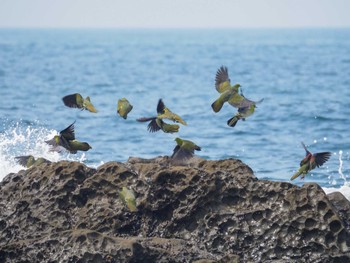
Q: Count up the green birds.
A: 11